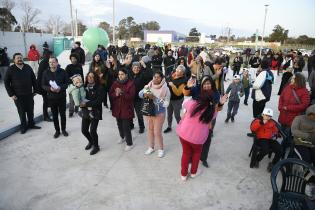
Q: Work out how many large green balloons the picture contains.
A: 1